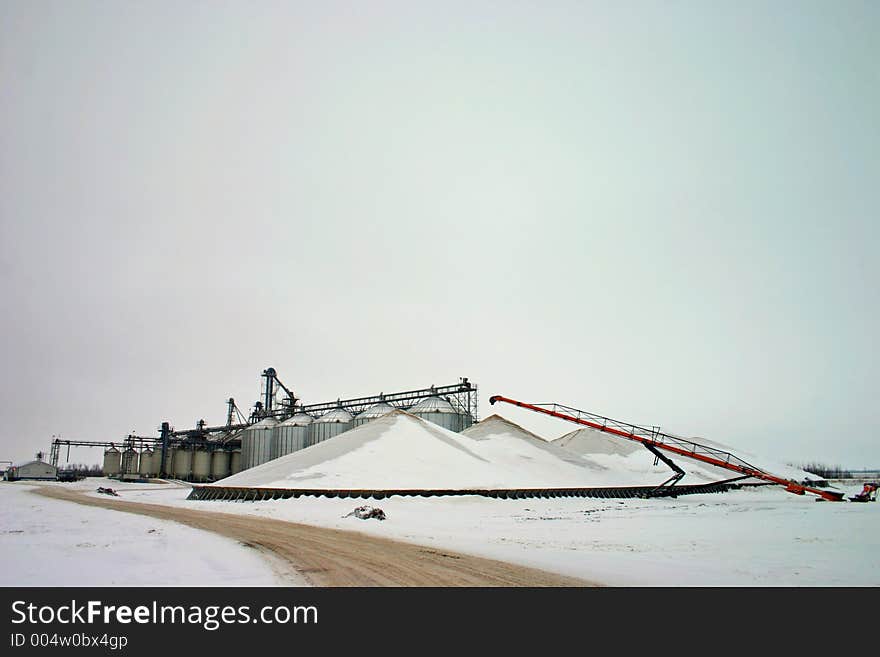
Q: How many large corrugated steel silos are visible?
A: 5